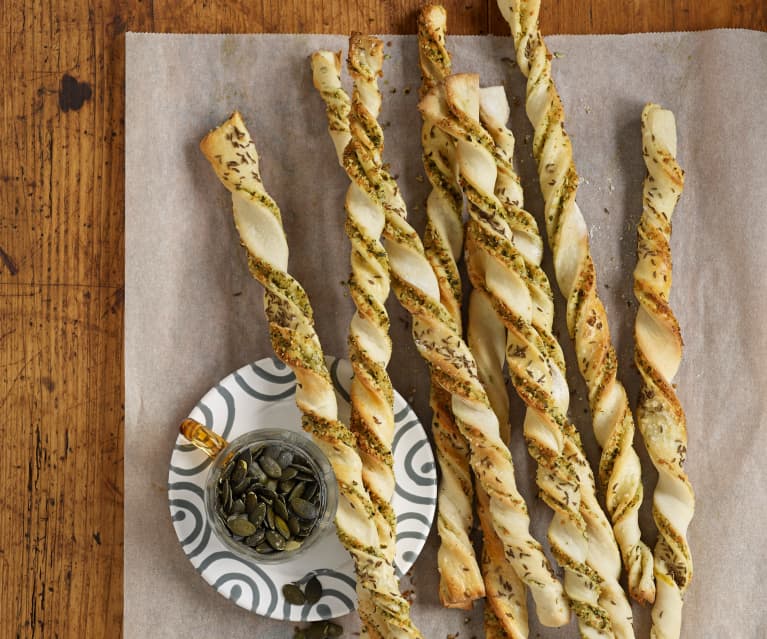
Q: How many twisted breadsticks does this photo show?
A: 9